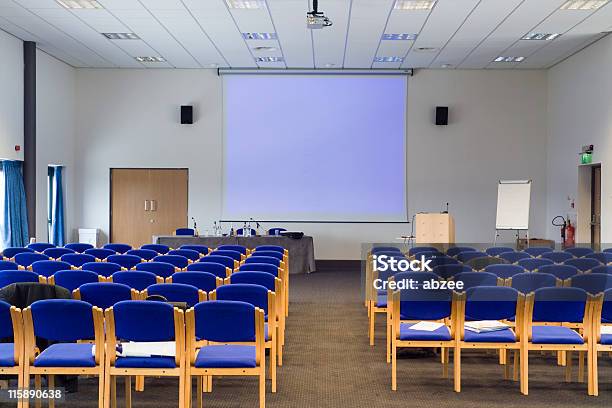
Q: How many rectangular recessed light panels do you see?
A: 12